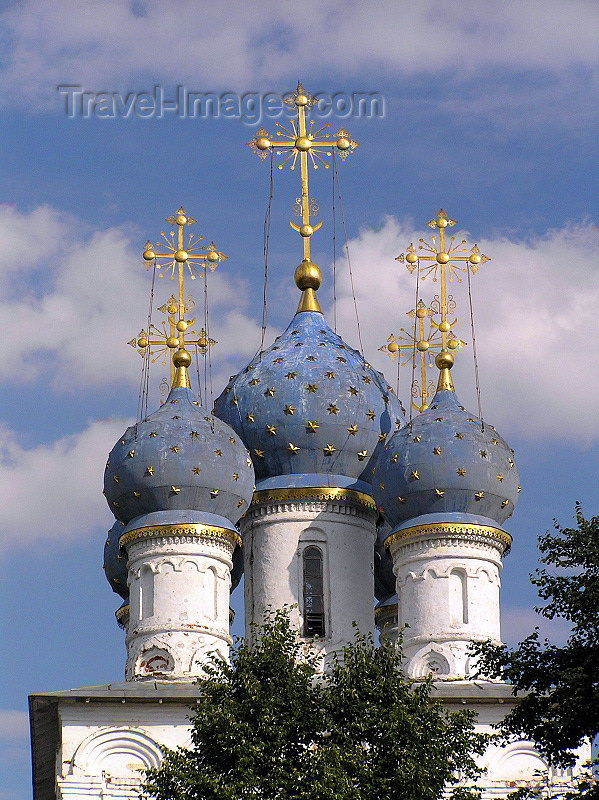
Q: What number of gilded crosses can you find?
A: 5